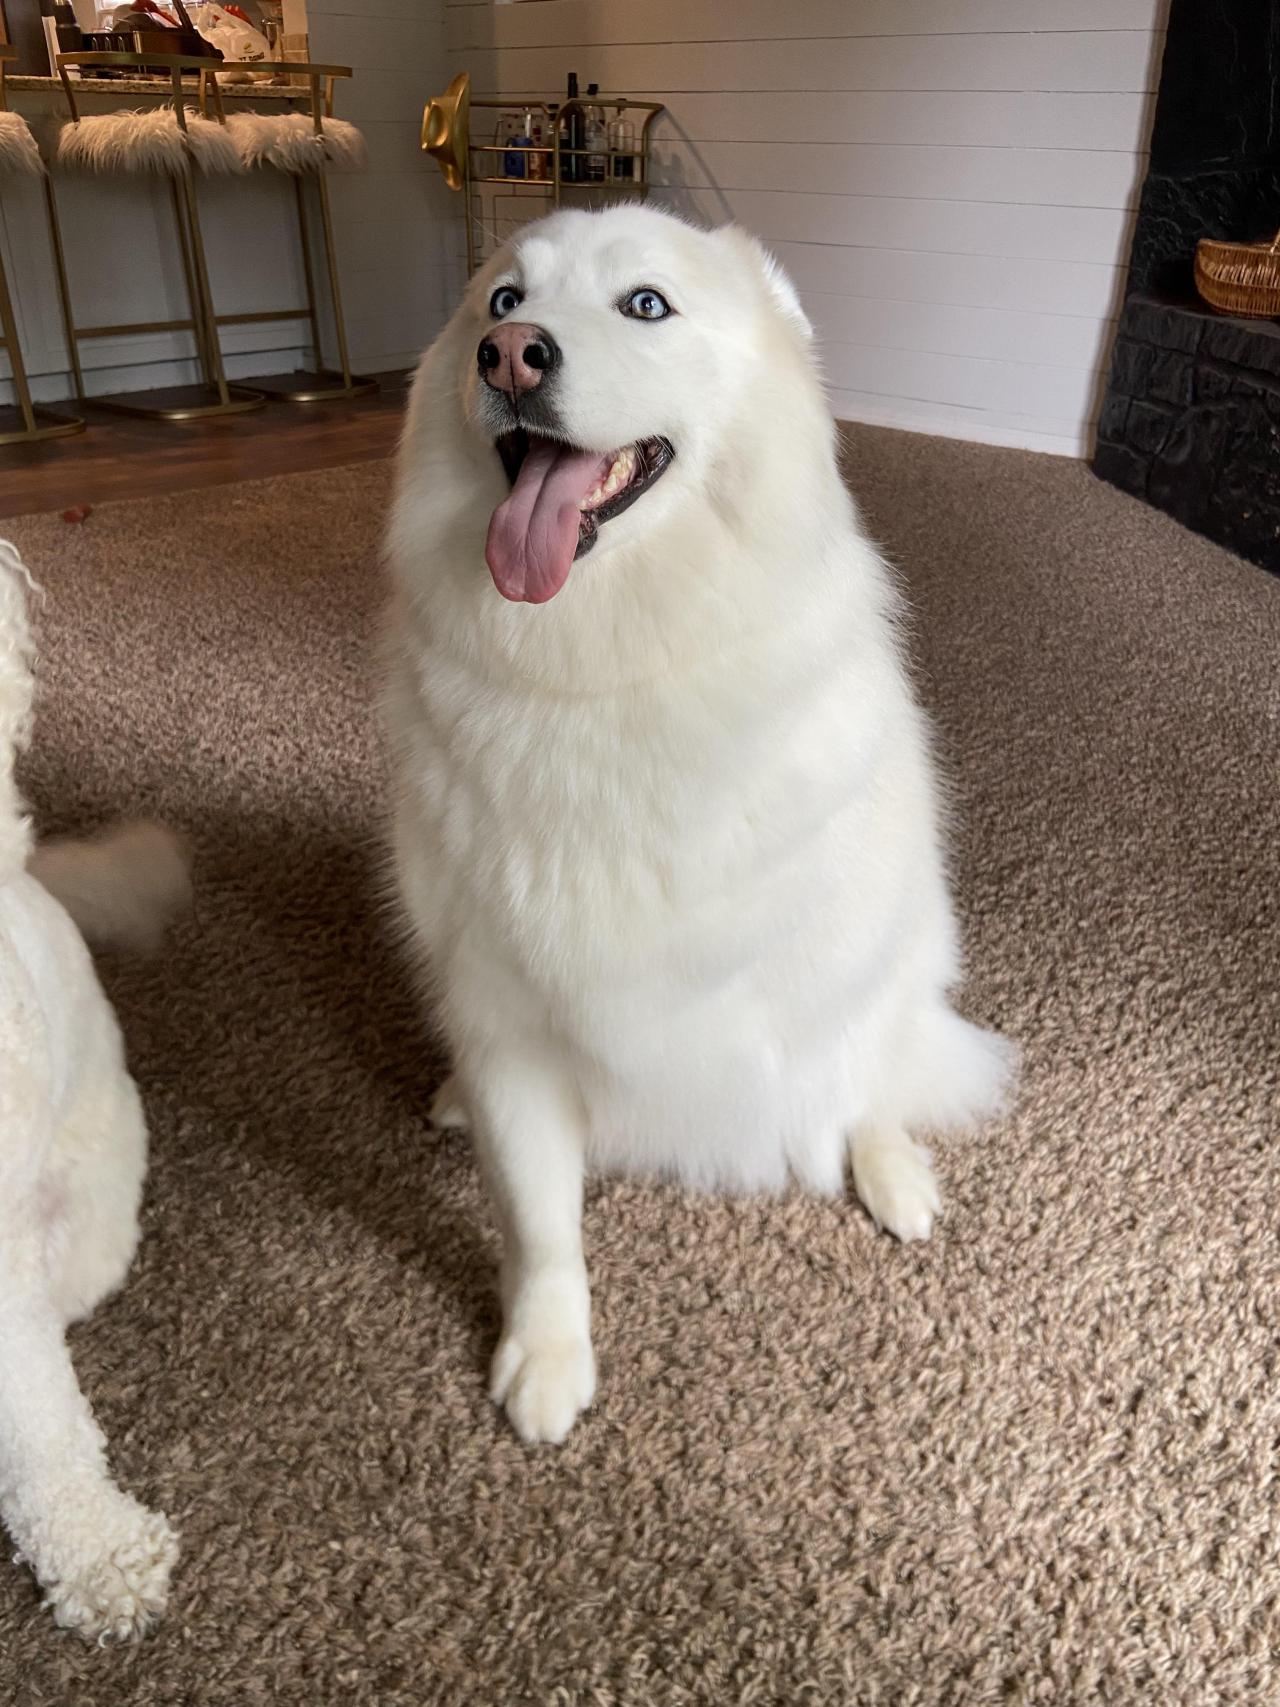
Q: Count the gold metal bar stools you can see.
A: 3